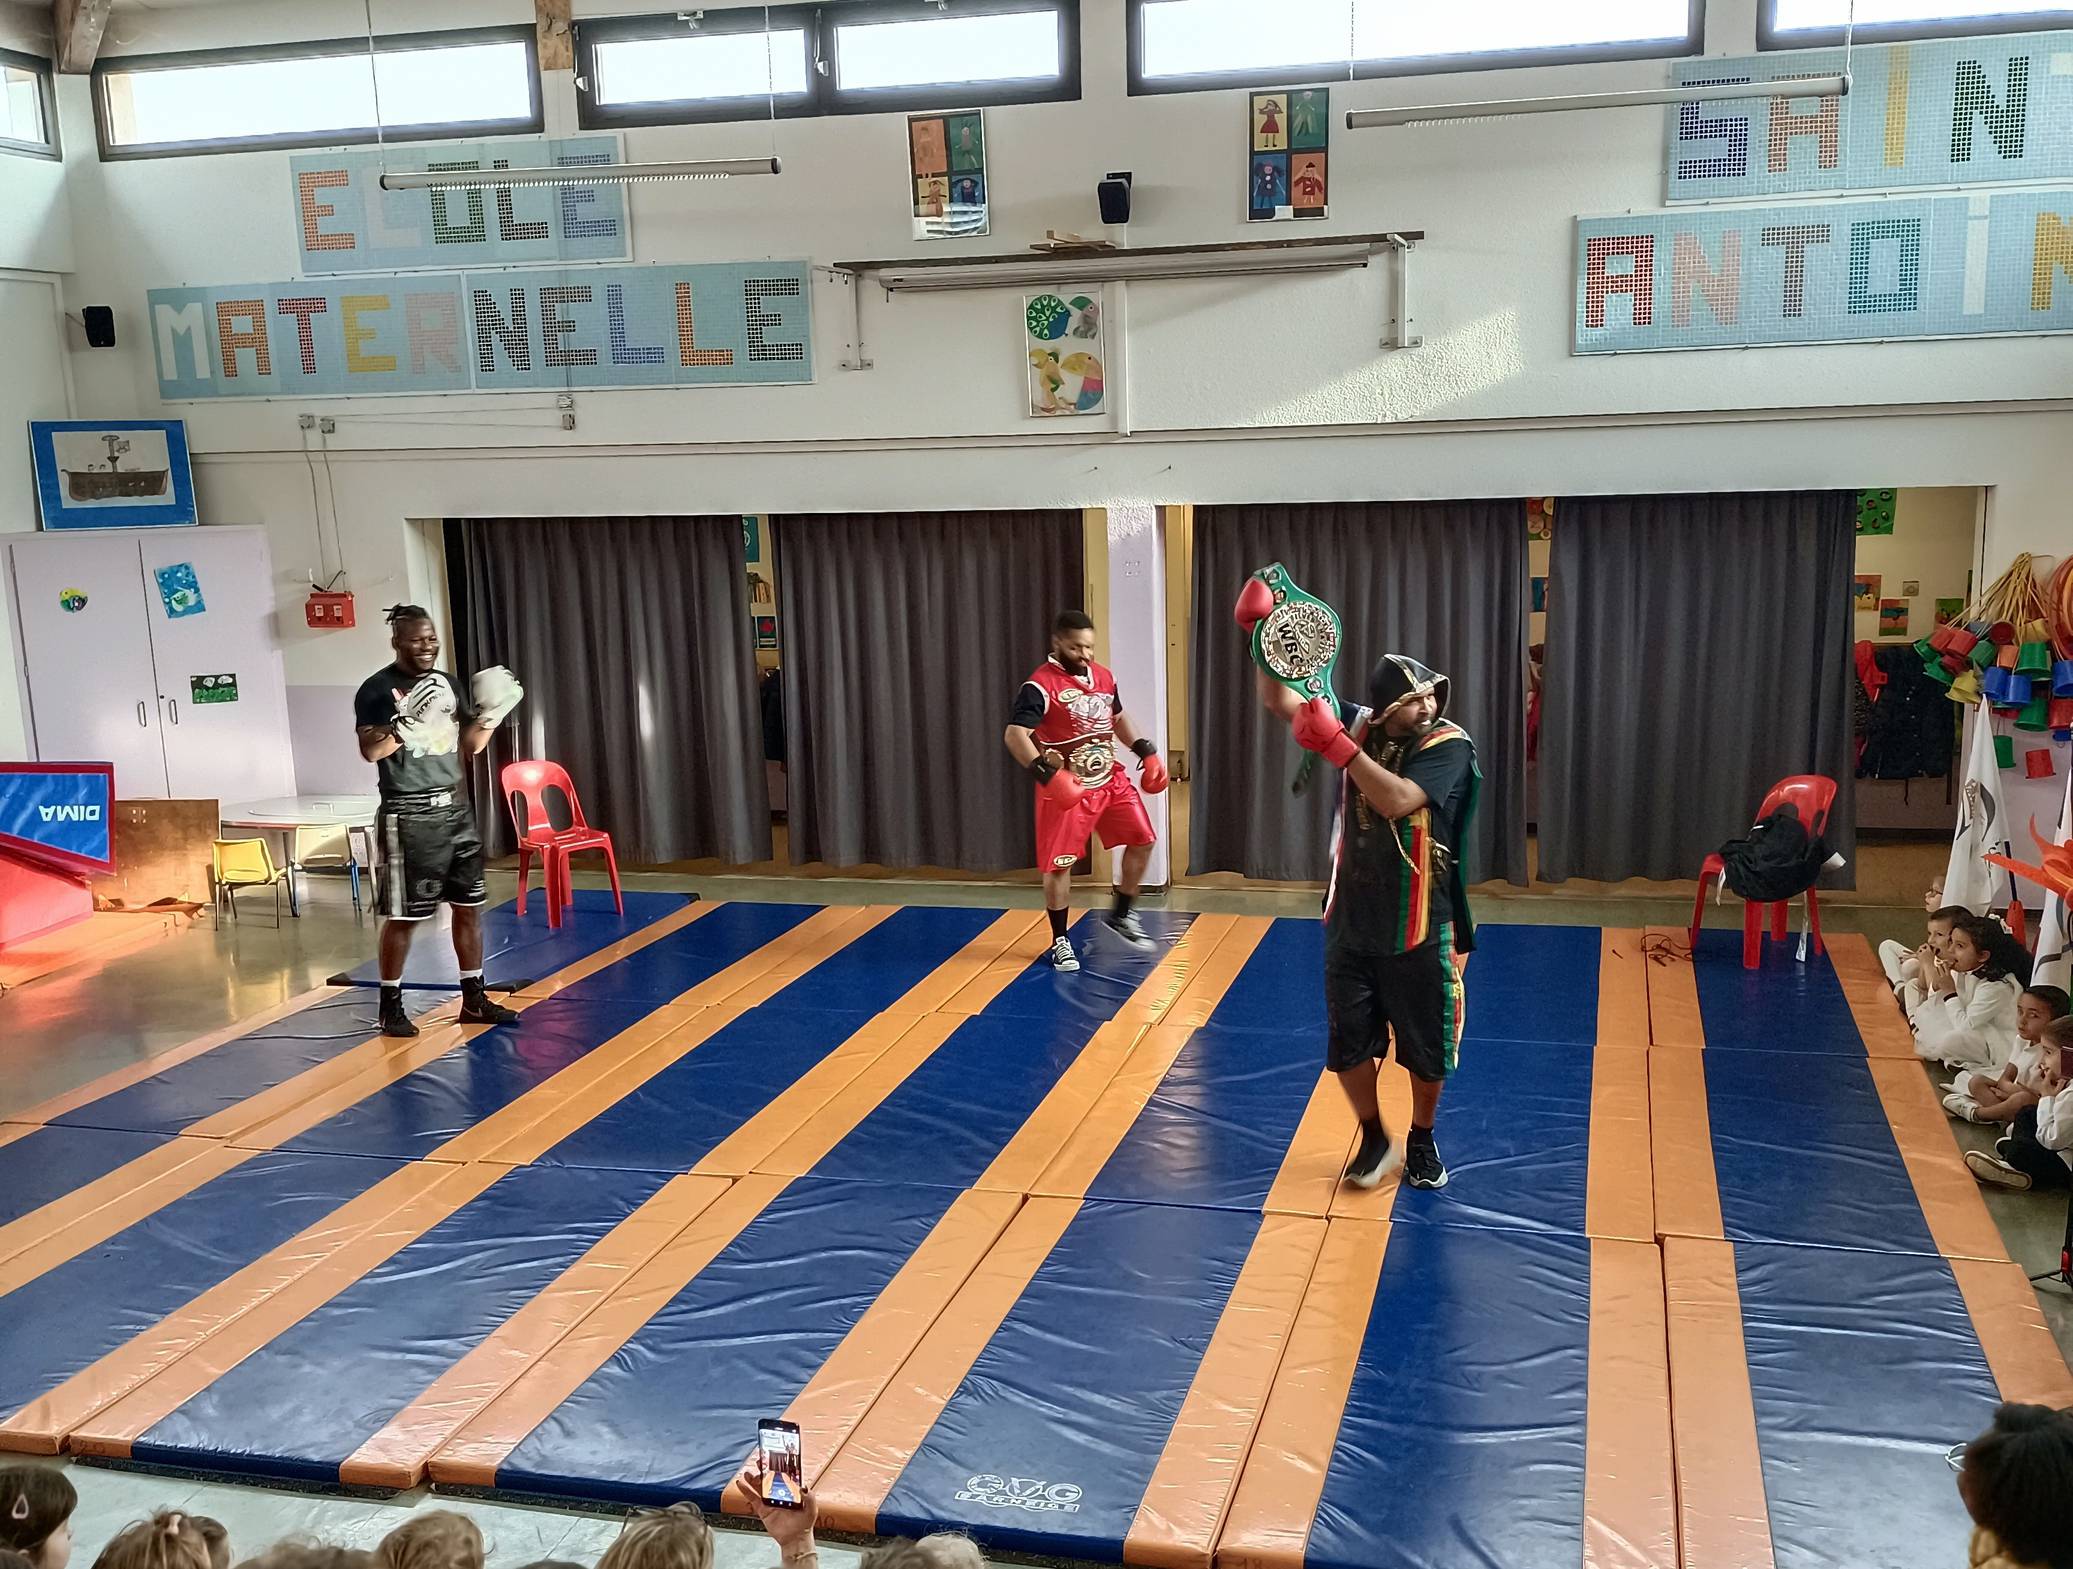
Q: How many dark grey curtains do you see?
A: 4